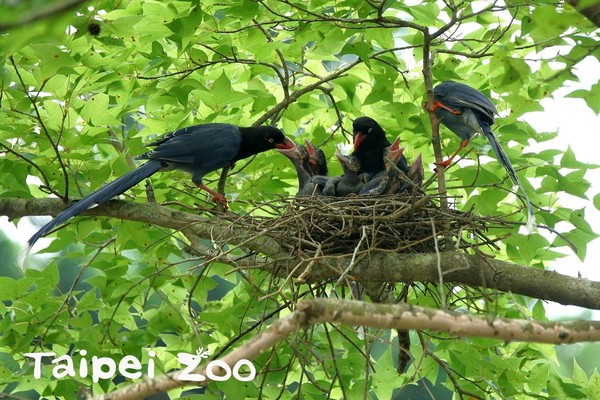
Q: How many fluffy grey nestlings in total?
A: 5